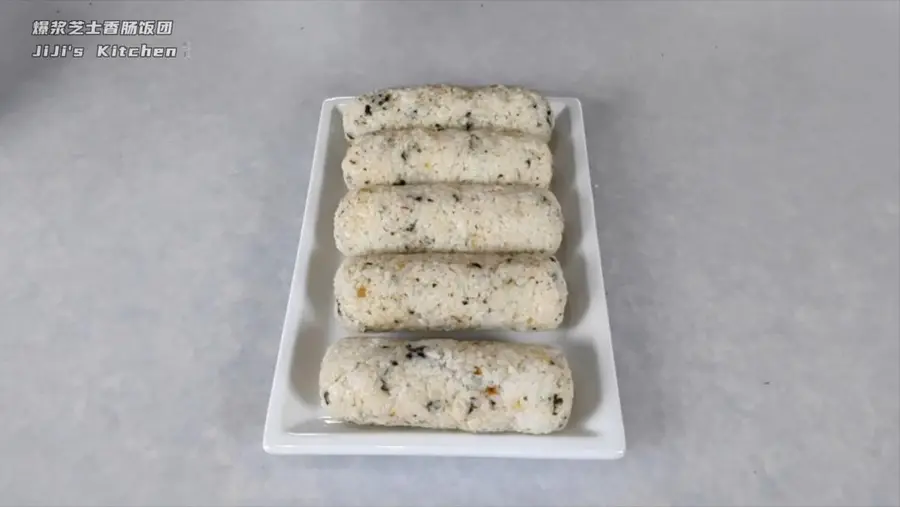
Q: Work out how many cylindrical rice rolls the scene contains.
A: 5